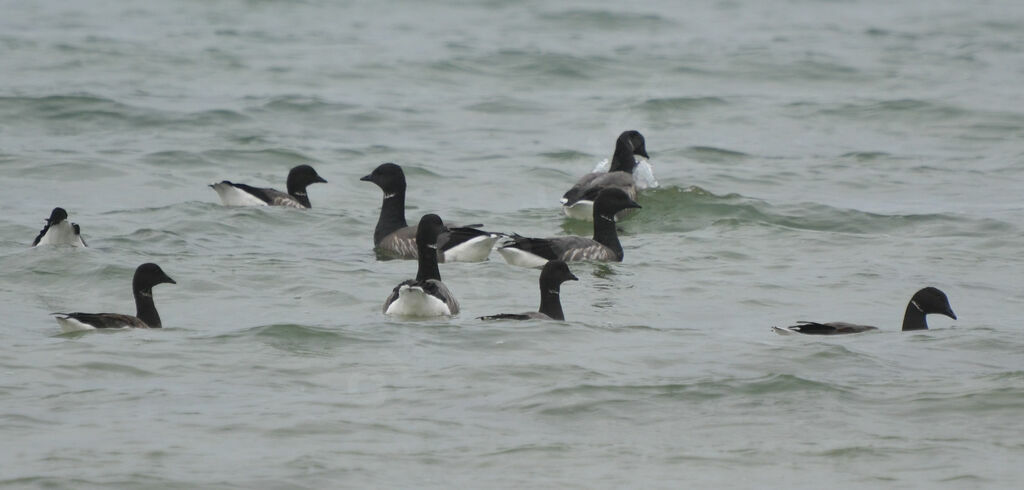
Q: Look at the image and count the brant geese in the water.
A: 9